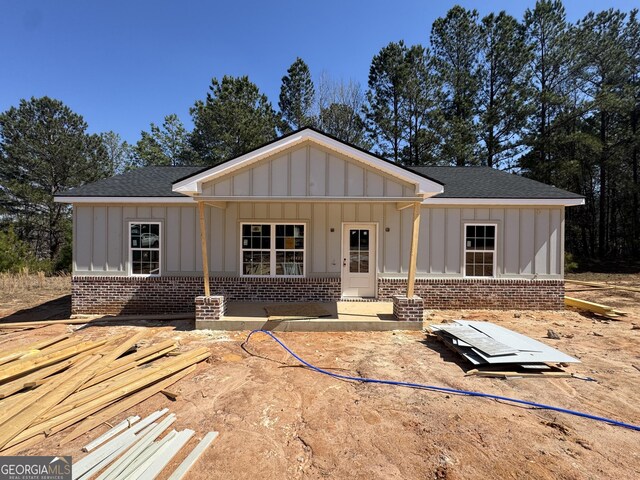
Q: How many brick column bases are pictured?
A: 2